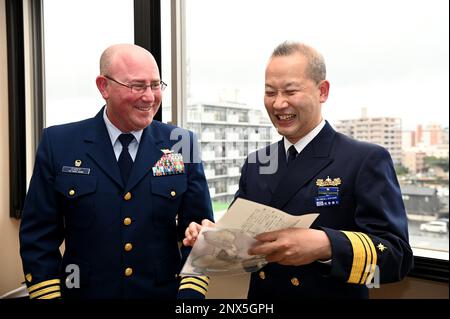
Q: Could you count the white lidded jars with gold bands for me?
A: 0